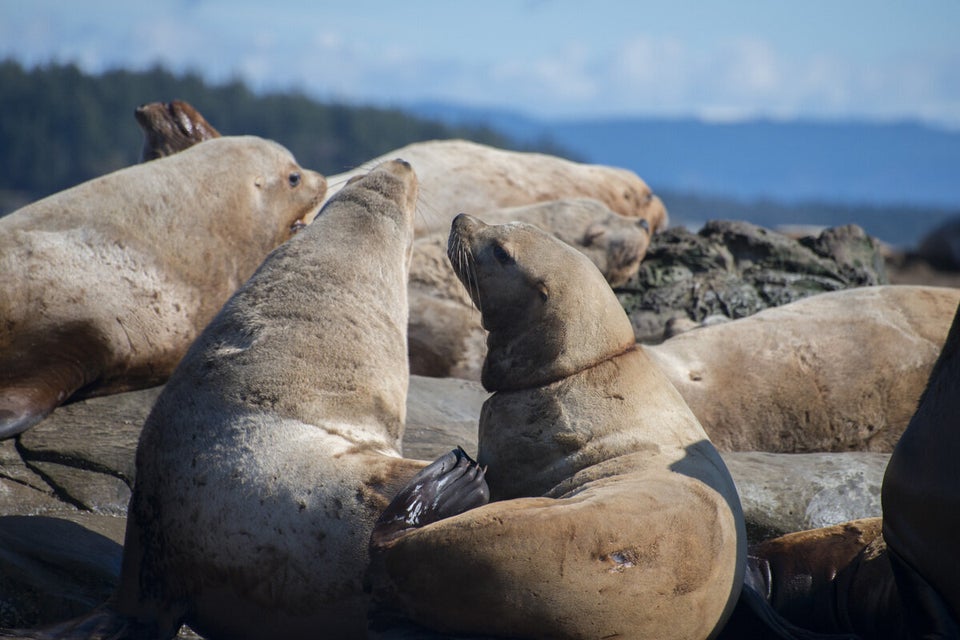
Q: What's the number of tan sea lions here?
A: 6